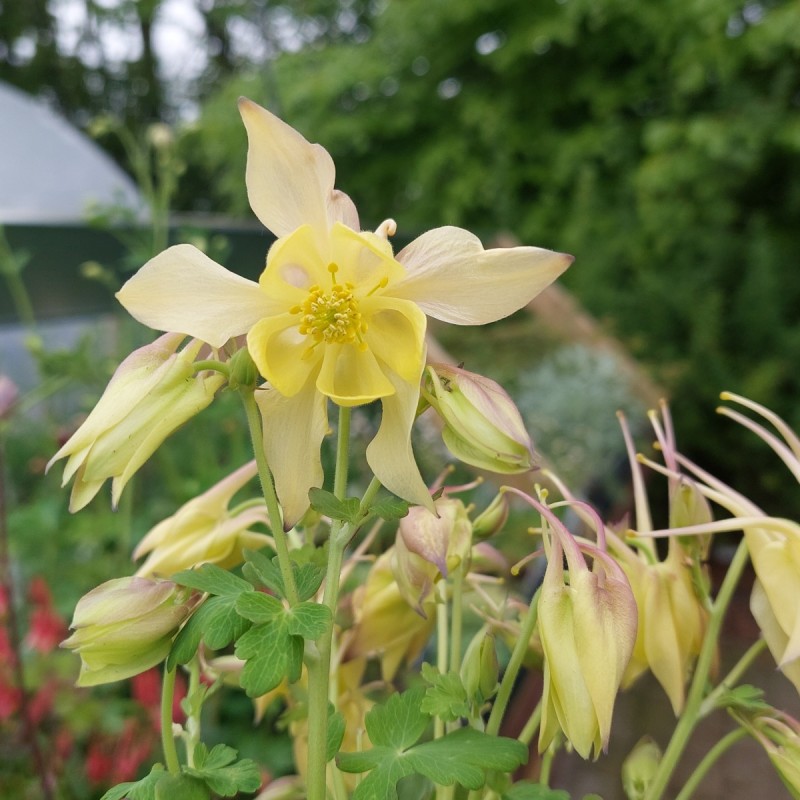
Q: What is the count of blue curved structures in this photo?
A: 1